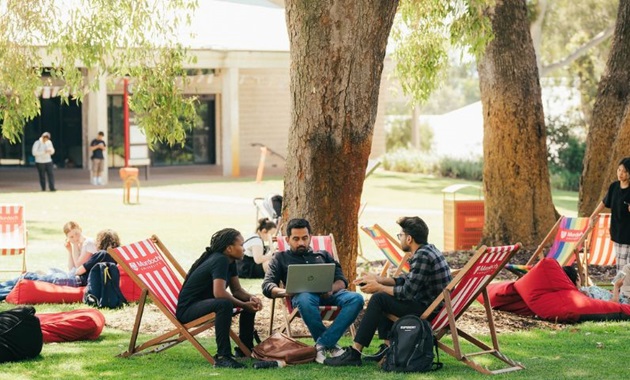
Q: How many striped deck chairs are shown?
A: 7